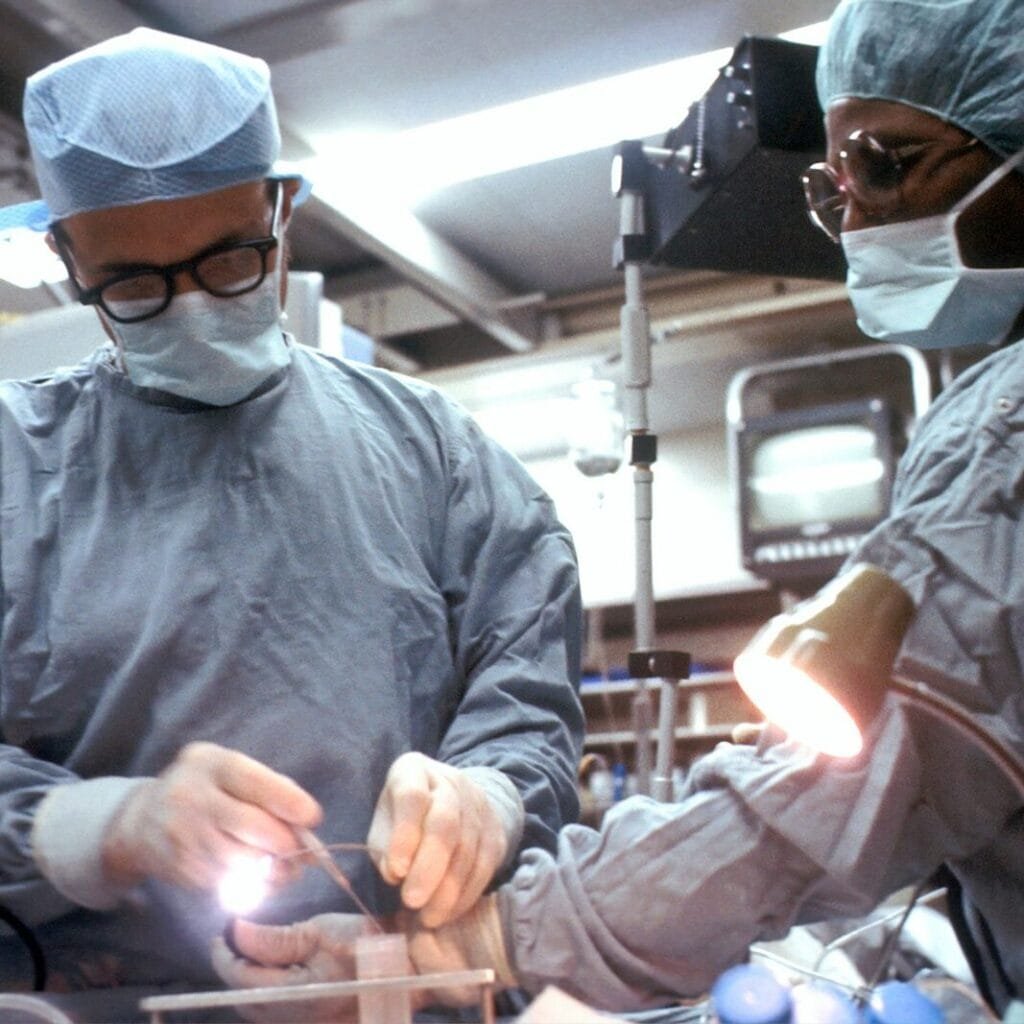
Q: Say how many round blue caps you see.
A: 3